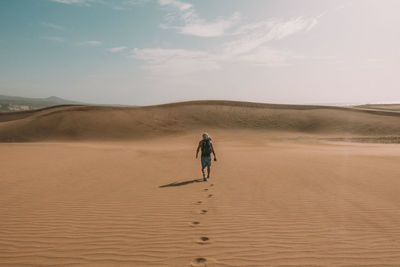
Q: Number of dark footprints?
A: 8